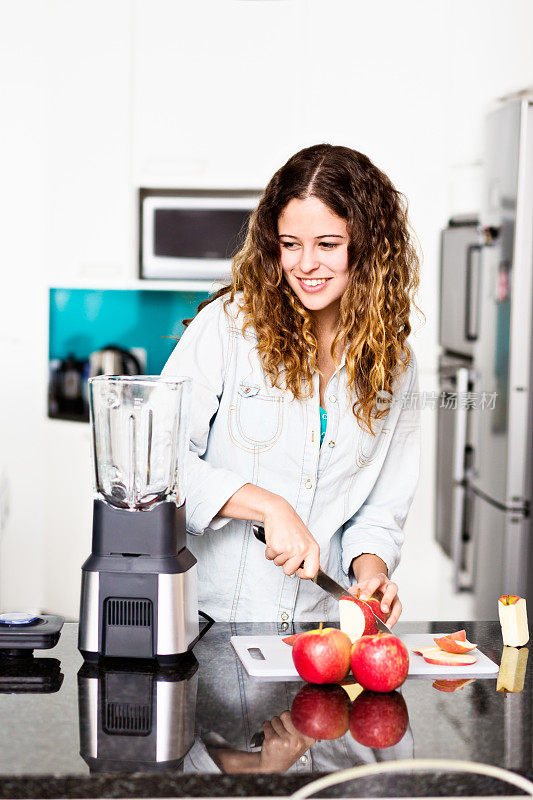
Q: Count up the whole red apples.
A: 2